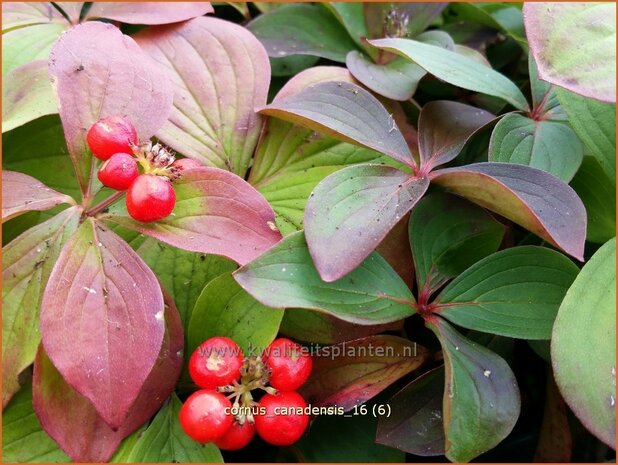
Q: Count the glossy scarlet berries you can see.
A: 9